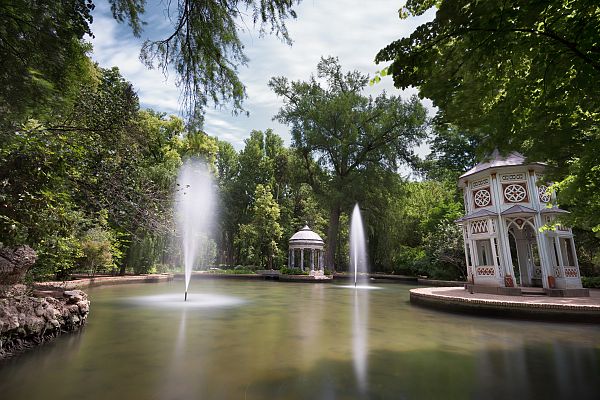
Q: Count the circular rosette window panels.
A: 3